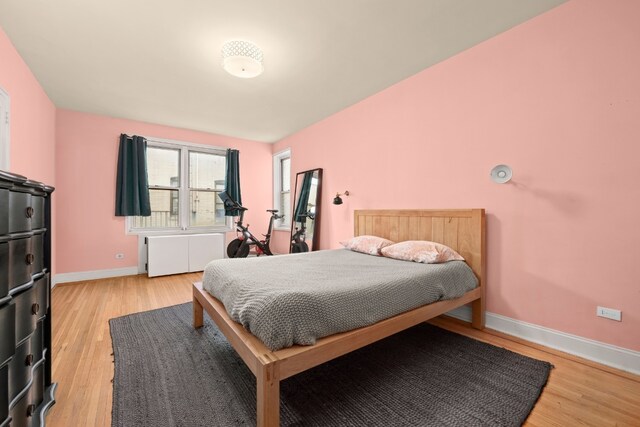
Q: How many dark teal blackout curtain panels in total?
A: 2